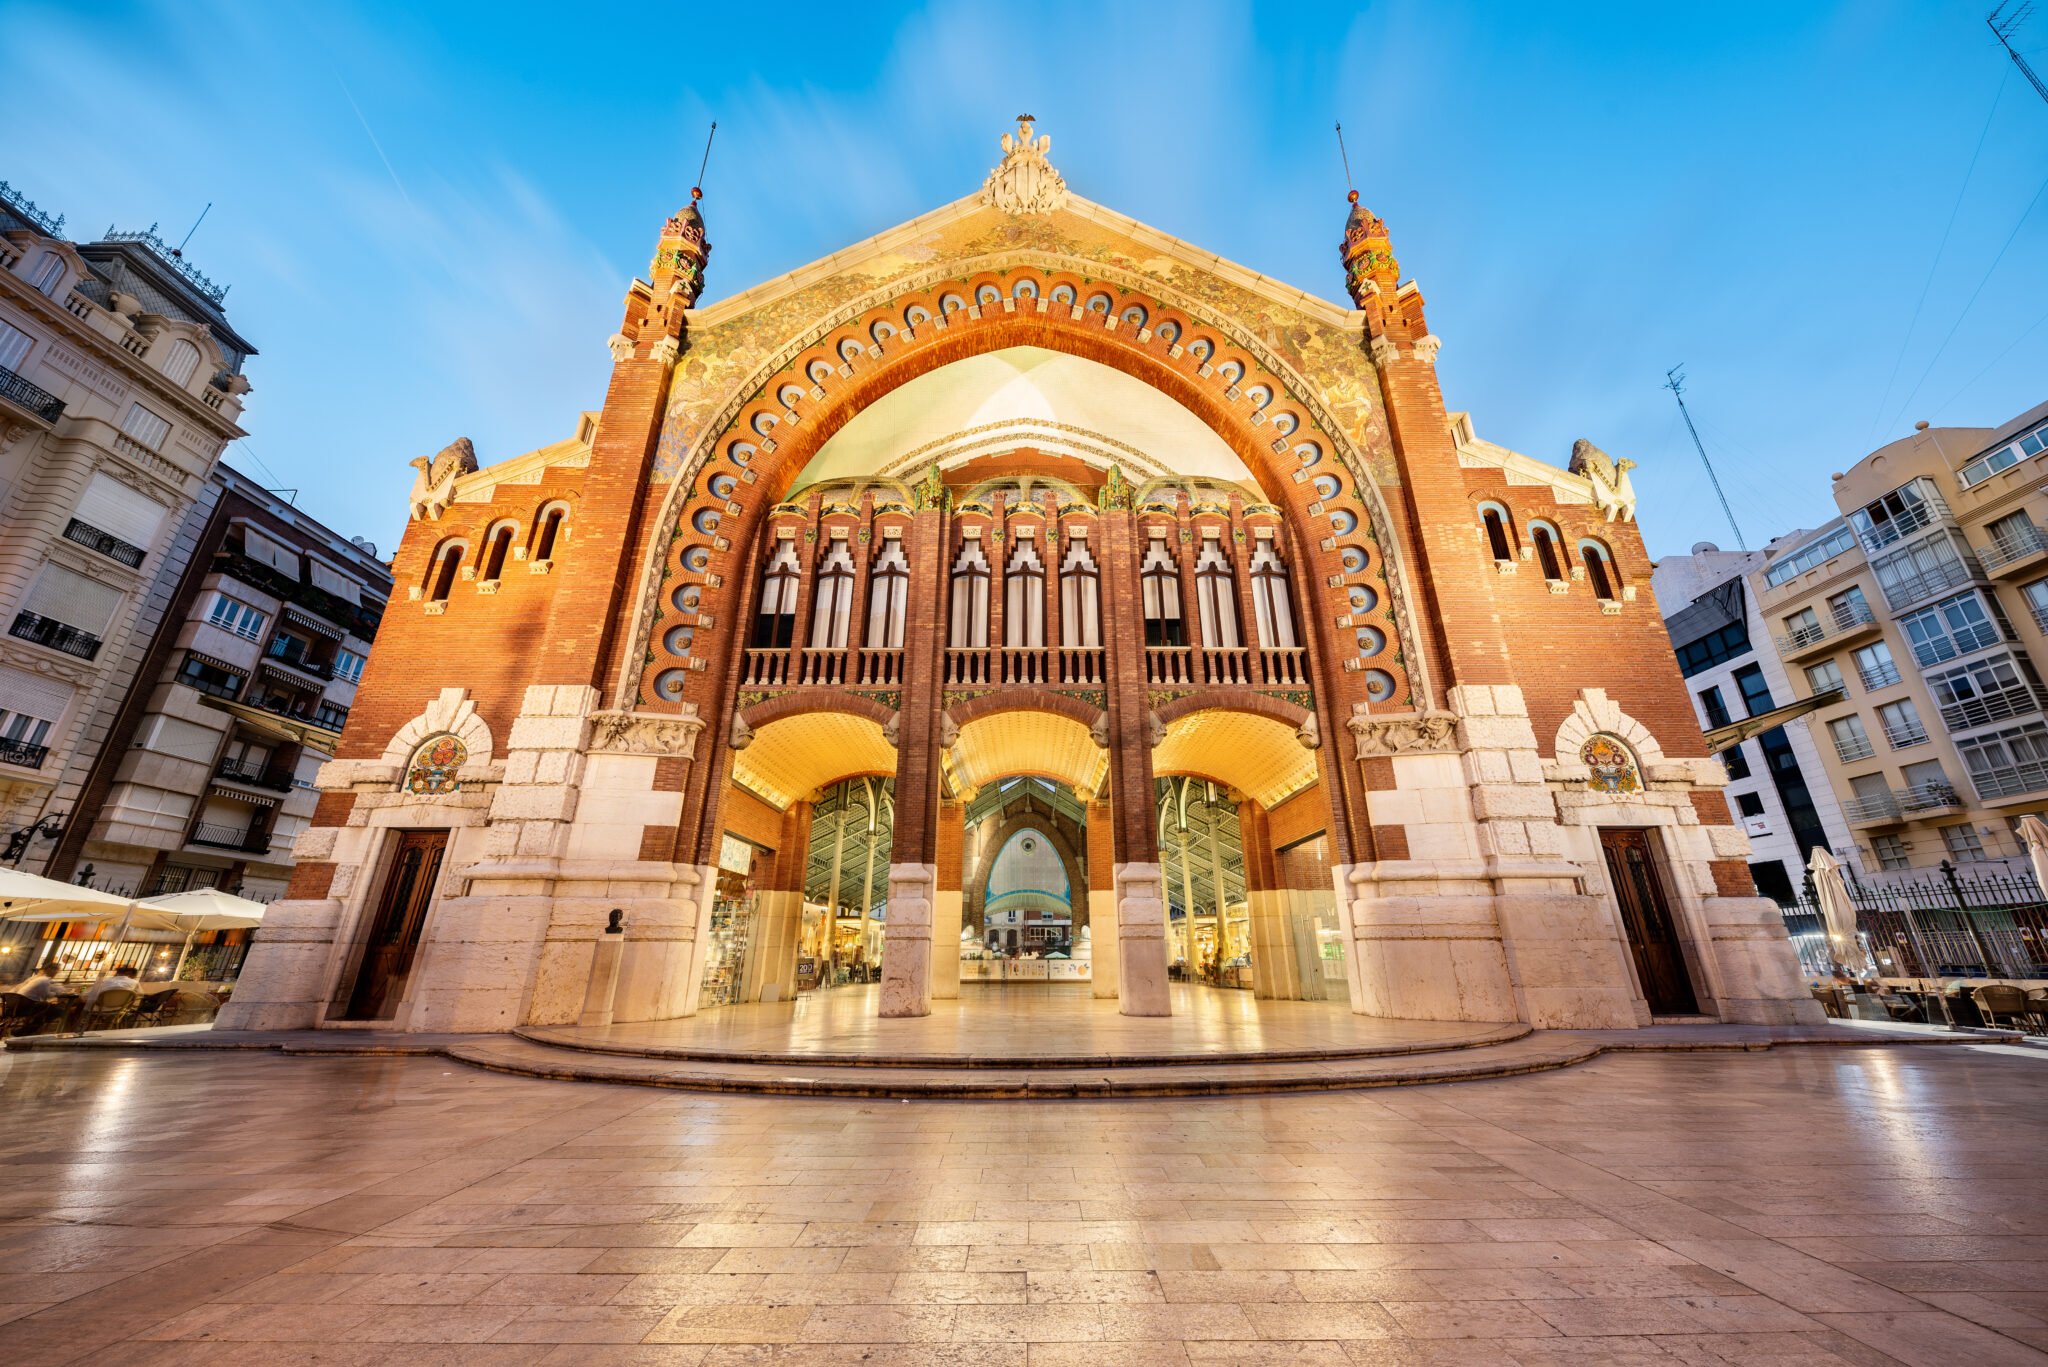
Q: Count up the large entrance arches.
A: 3